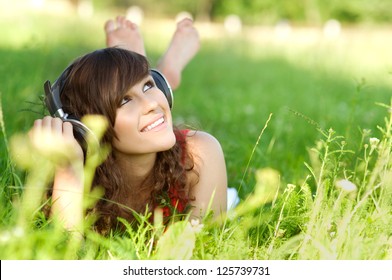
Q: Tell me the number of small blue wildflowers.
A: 0